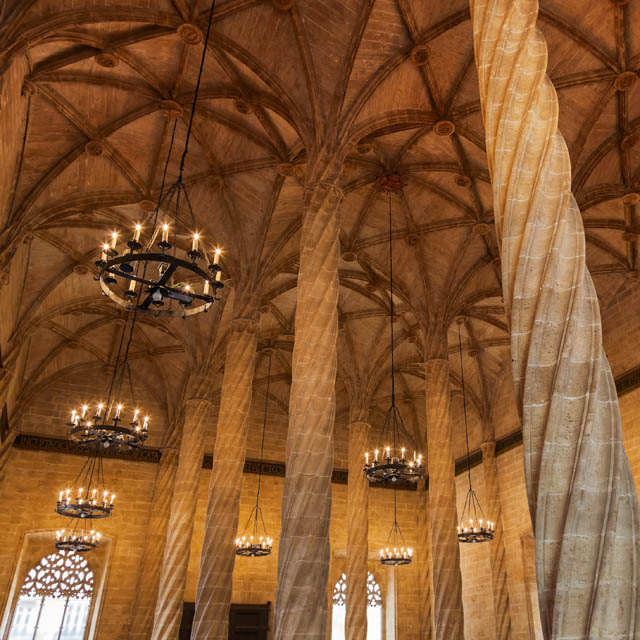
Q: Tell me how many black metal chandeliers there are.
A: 8